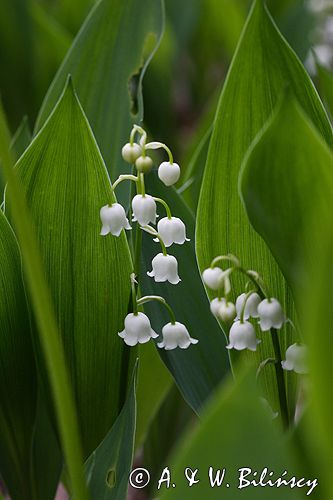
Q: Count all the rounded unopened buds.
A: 6